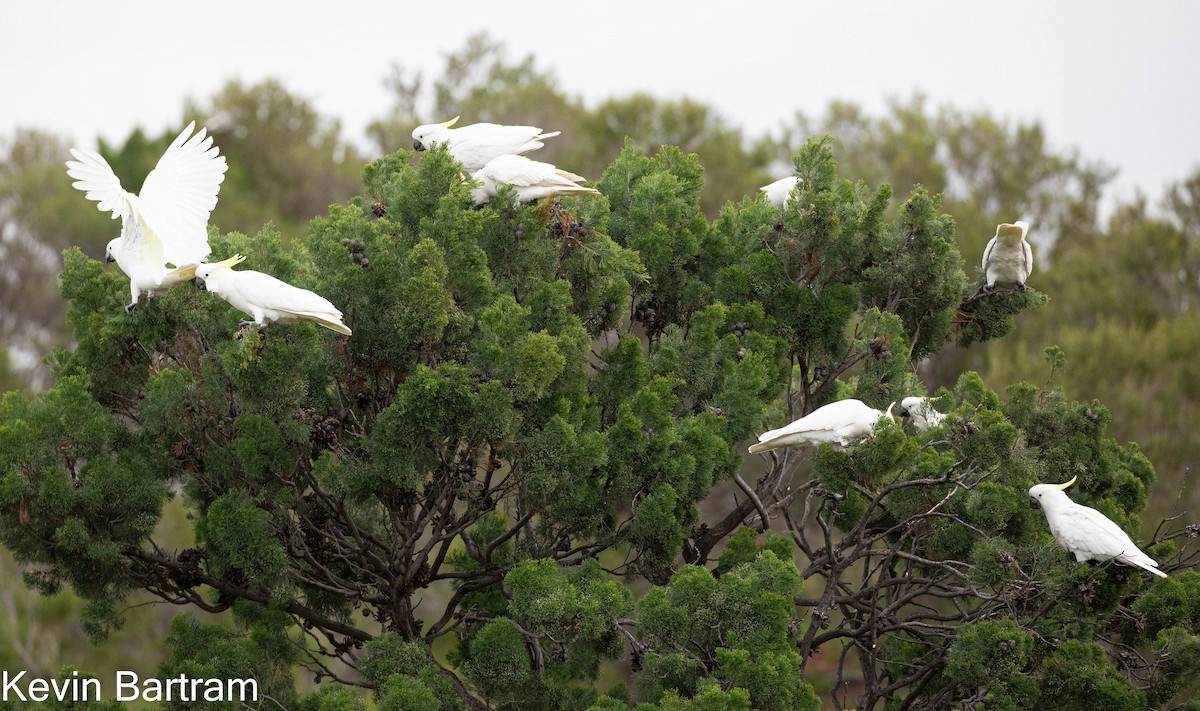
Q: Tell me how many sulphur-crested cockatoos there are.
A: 9